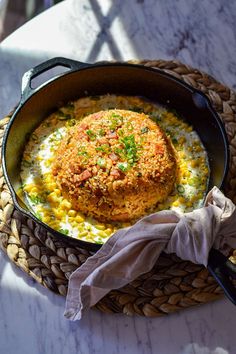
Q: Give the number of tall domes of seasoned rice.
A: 1